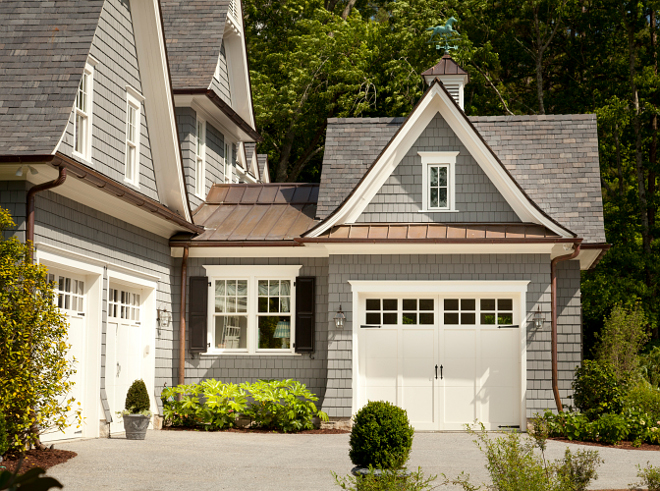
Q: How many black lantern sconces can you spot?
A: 3